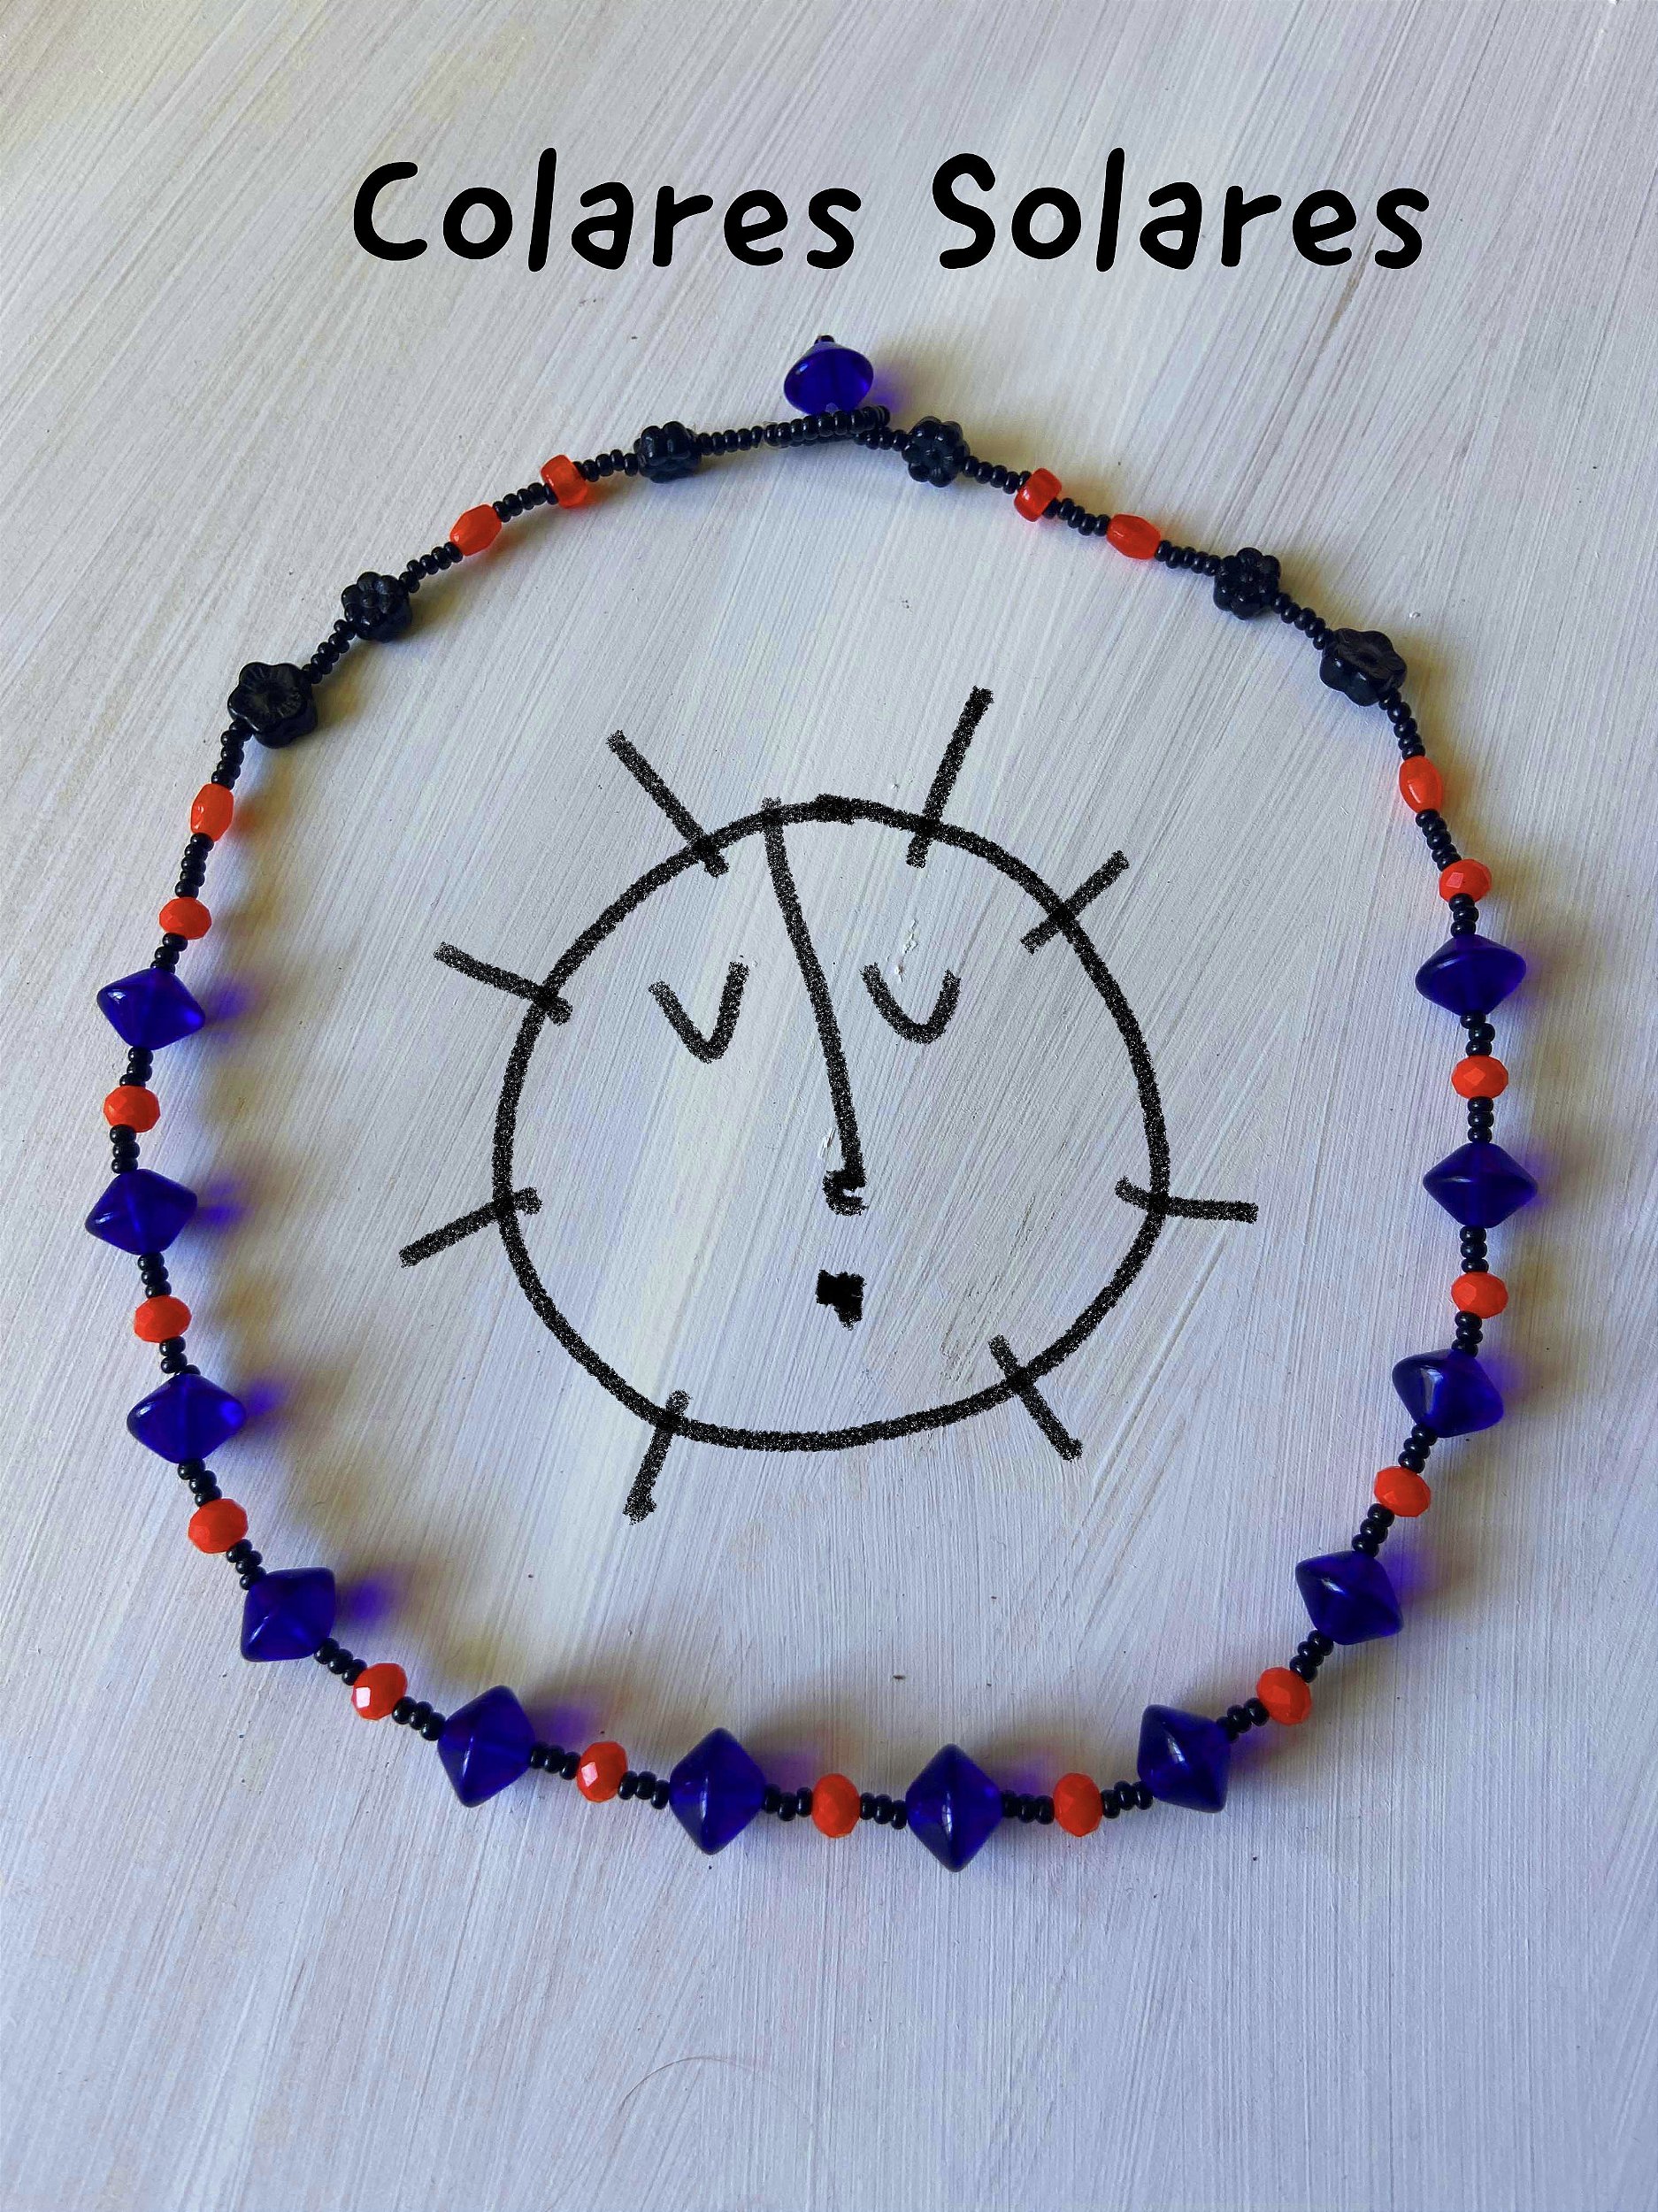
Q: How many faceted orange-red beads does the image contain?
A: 13